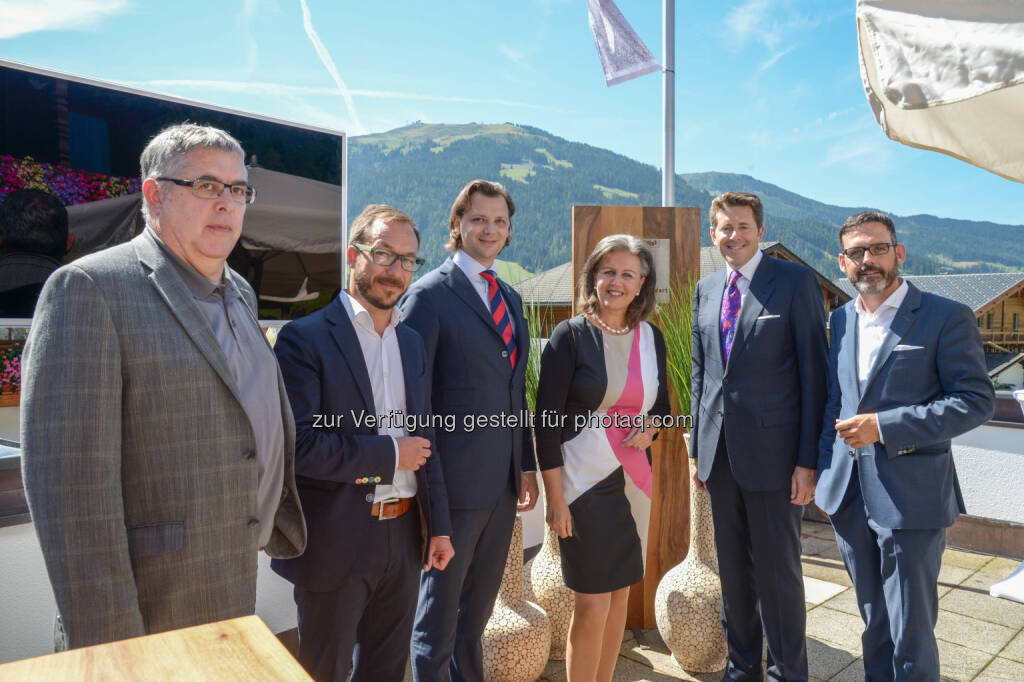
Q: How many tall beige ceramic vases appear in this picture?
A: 3